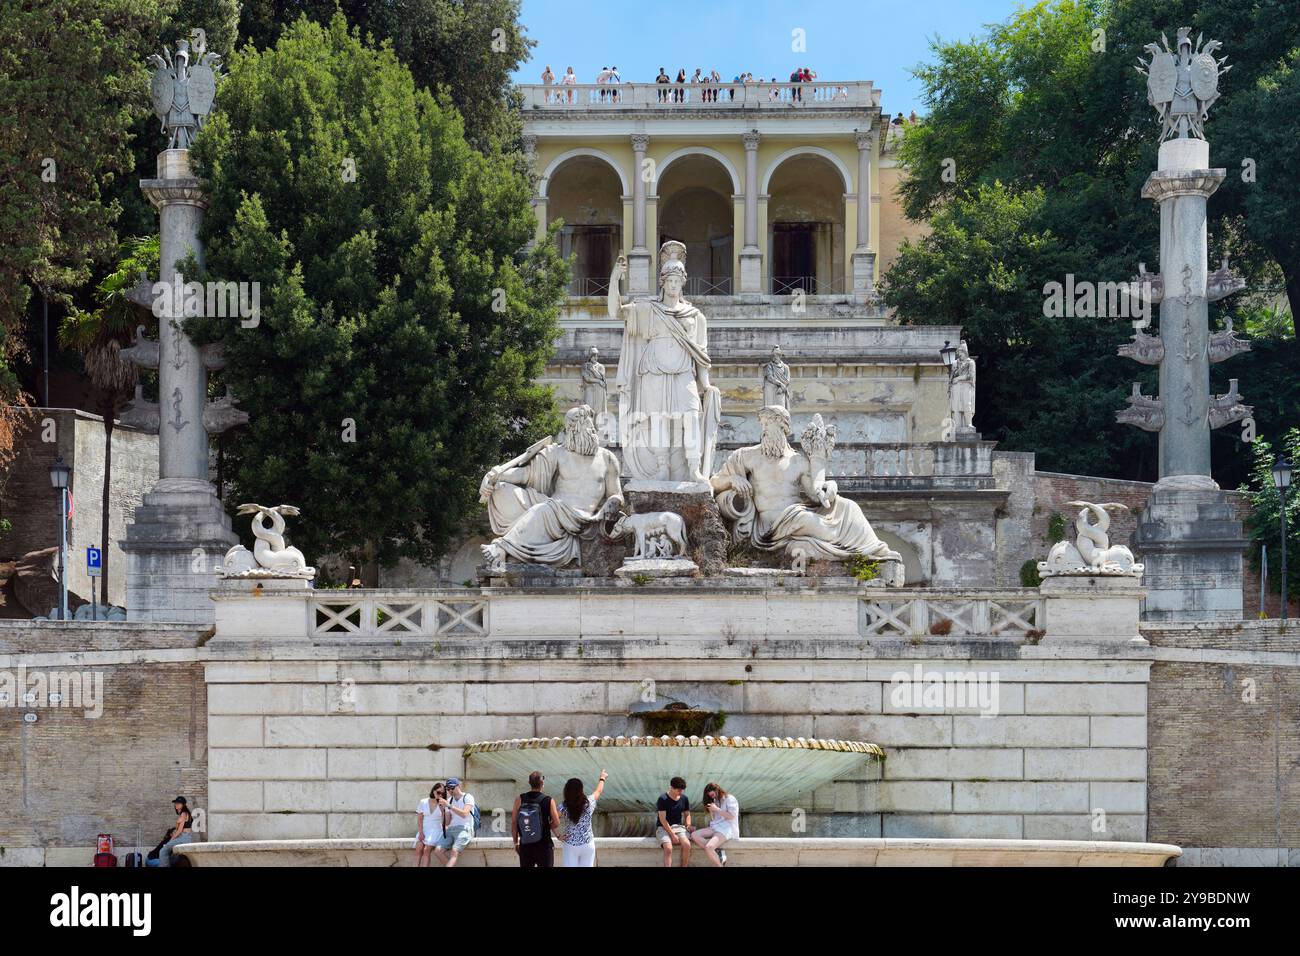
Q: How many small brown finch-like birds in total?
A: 0